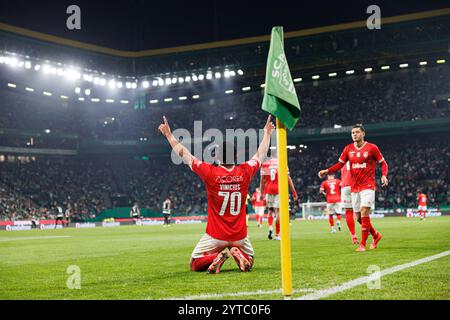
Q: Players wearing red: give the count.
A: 7